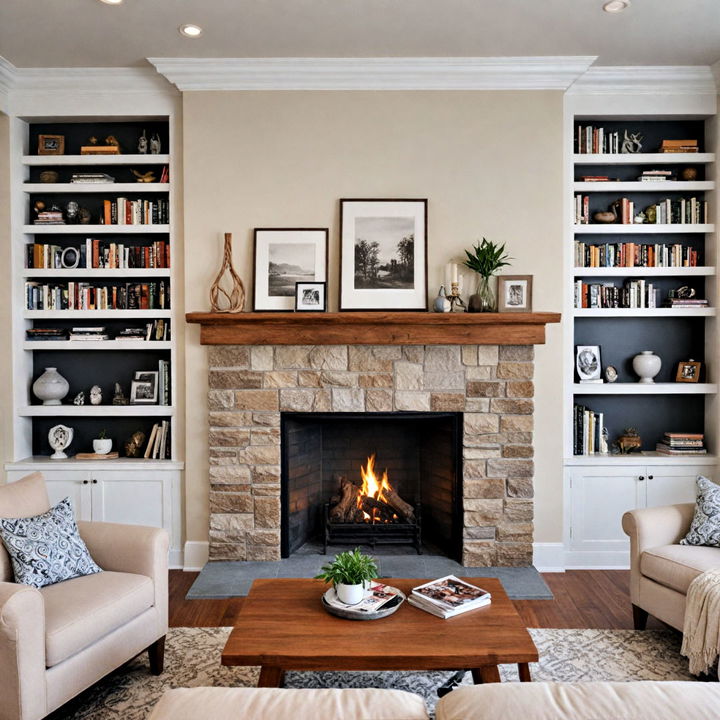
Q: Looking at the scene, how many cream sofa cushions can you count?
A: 2